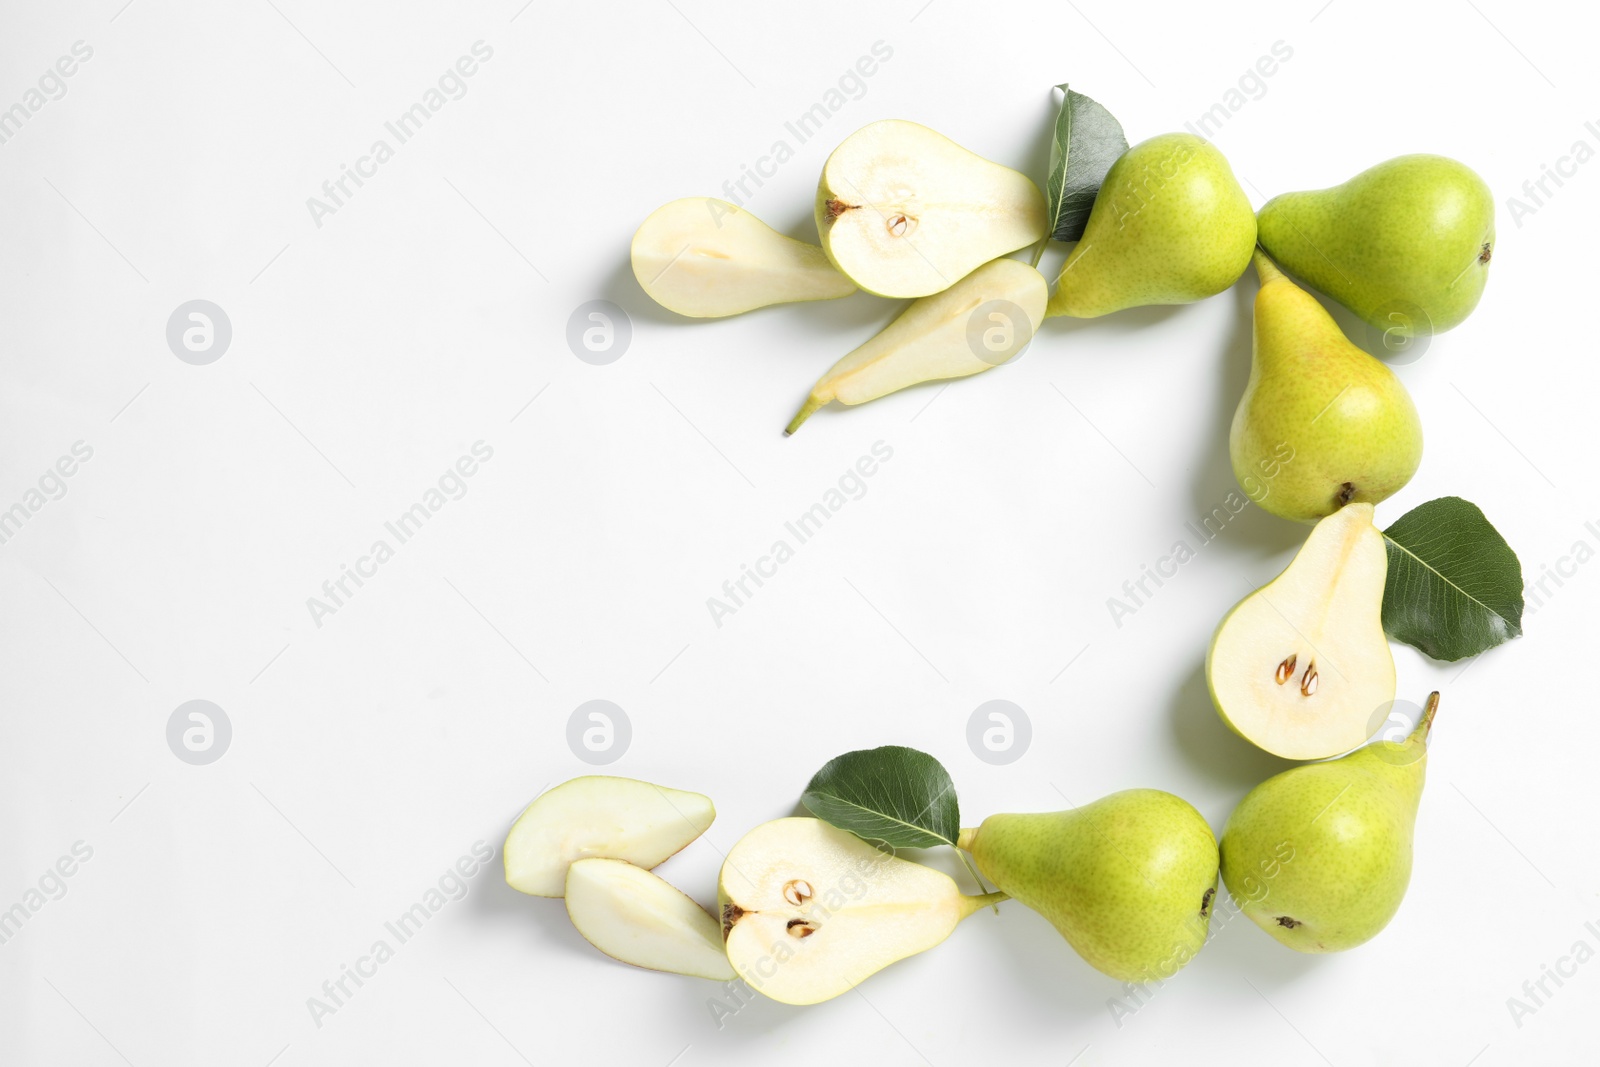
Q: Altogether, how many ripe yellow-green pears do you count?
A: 5